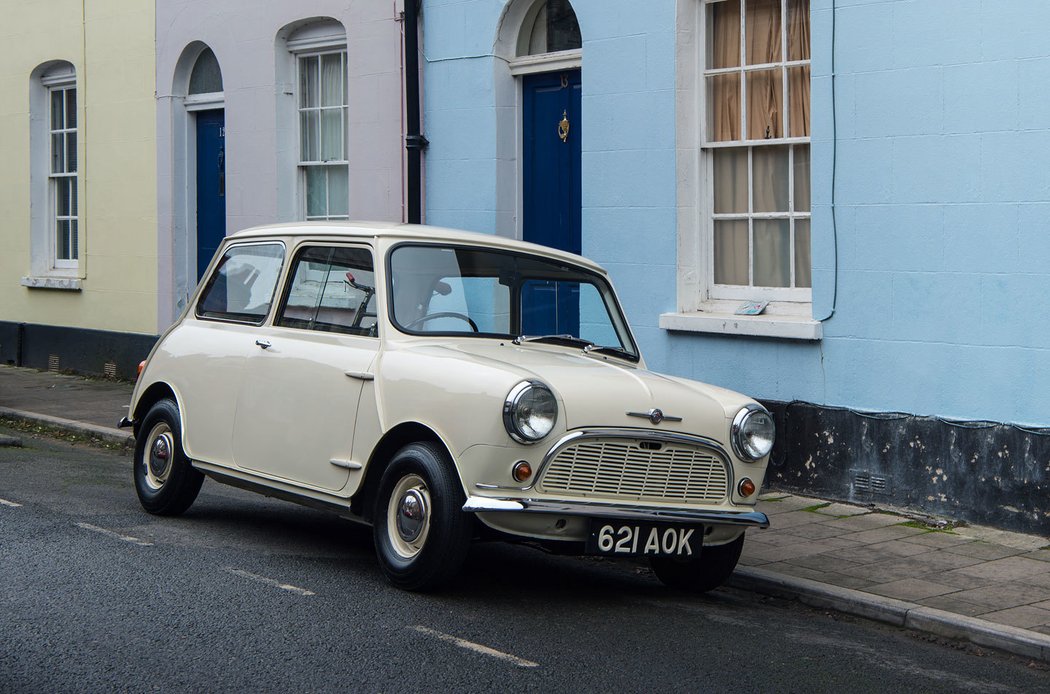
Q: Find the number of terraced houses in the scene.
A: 3